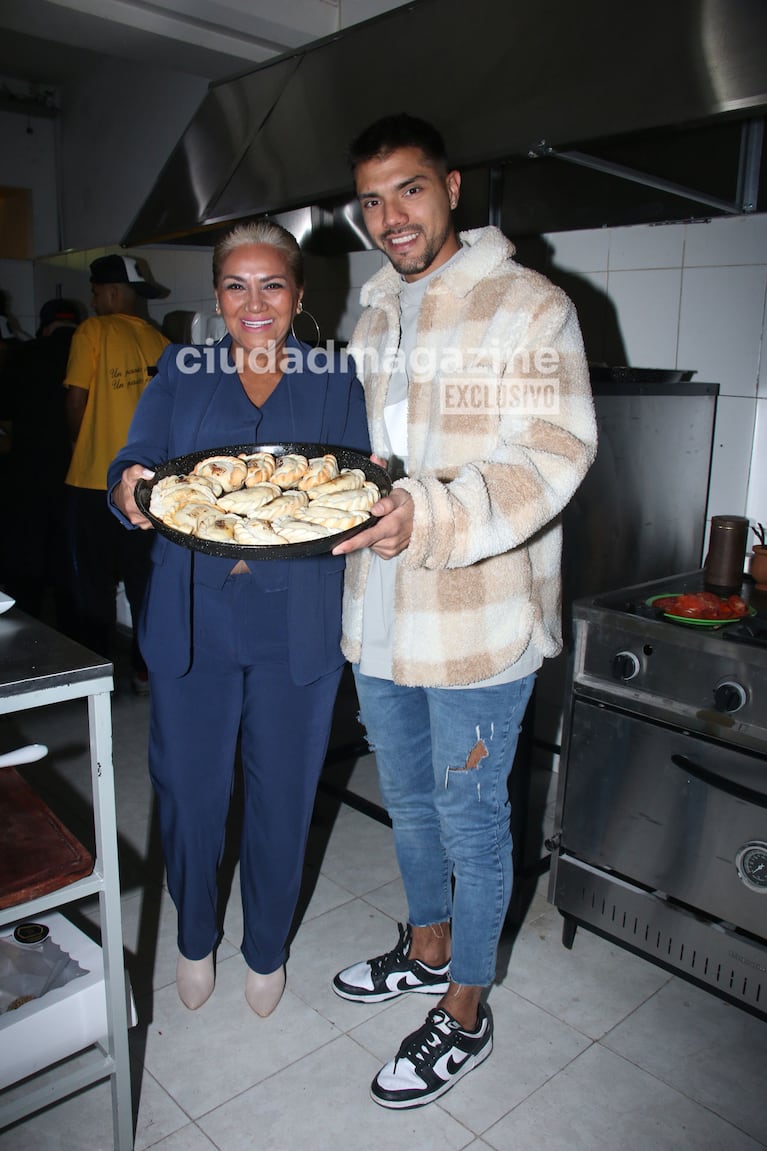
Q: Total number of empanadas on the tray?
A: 15